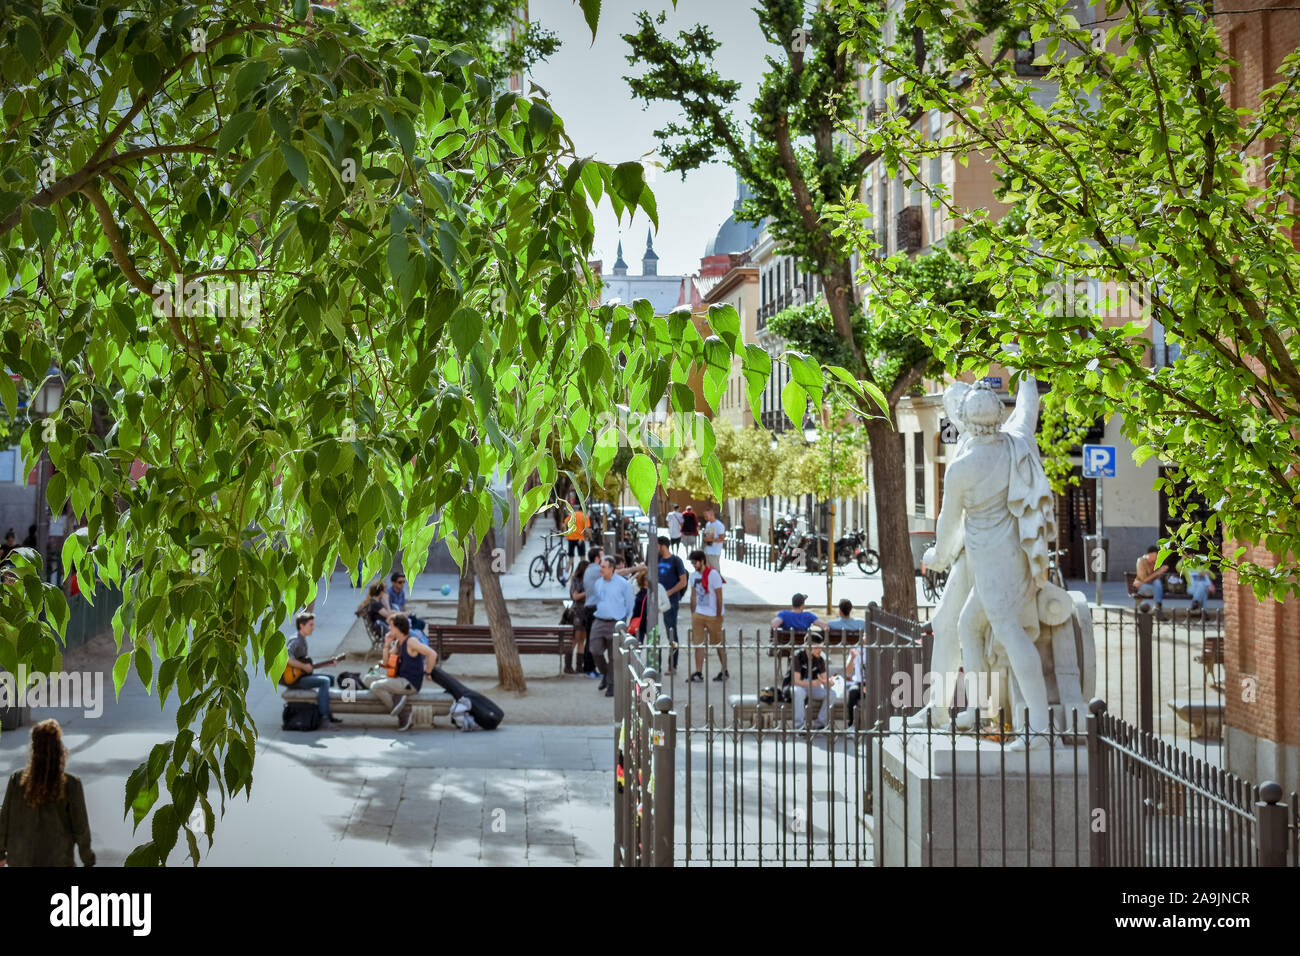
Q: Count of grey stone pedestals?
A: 1